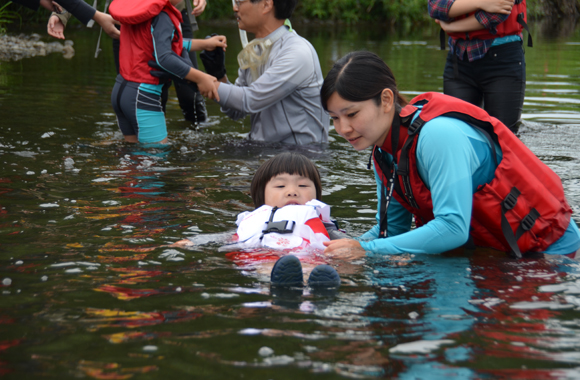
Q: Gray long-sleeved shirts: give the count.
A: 1